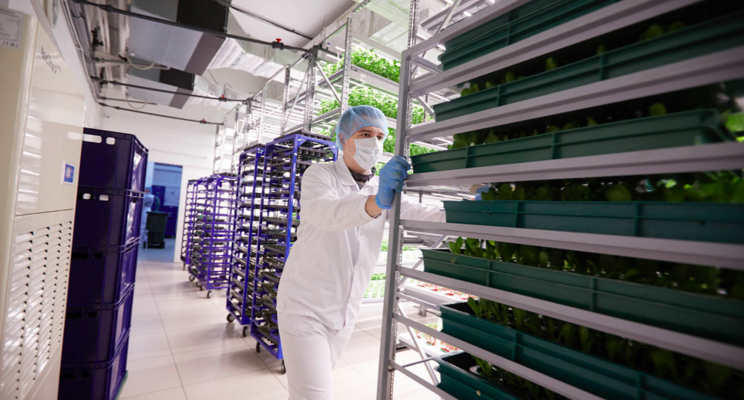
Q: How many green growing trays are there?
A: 7